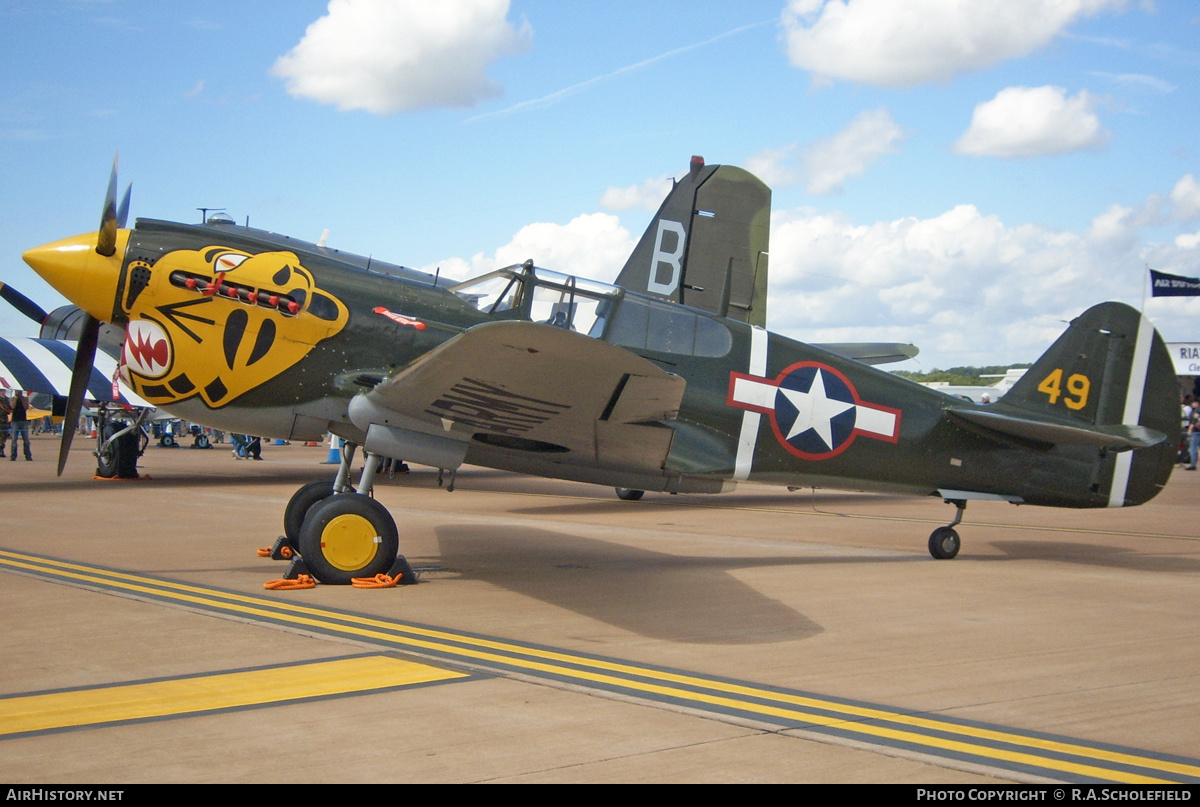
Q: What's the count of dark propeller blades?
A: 4